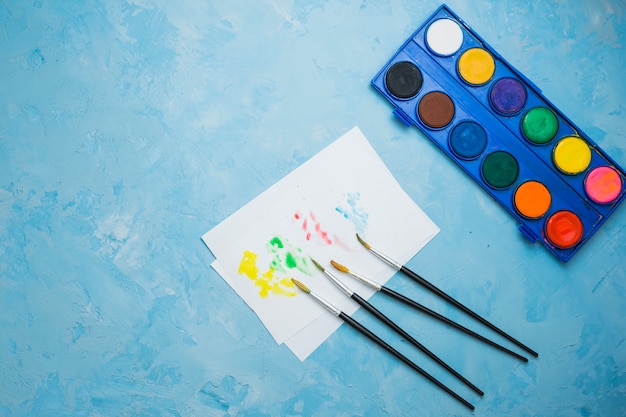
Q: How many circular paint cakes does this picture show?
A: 12